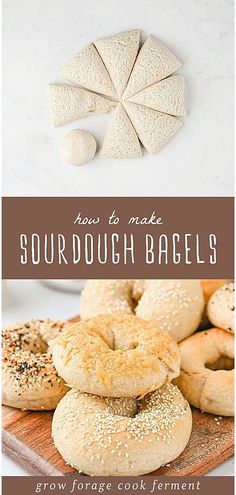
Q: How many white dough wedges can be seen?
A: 7